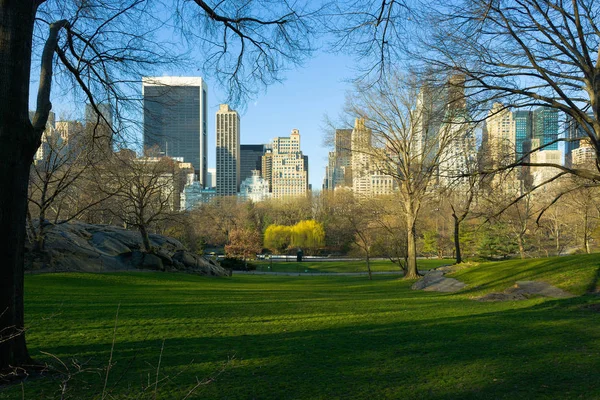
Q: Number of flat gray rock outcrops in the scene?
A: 2